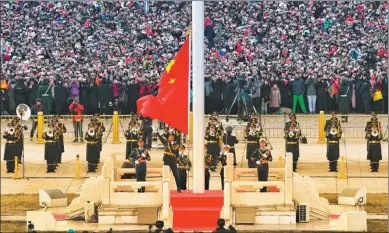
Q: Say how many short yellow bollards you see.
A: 4